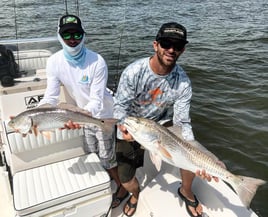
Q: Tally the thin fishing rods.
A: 4